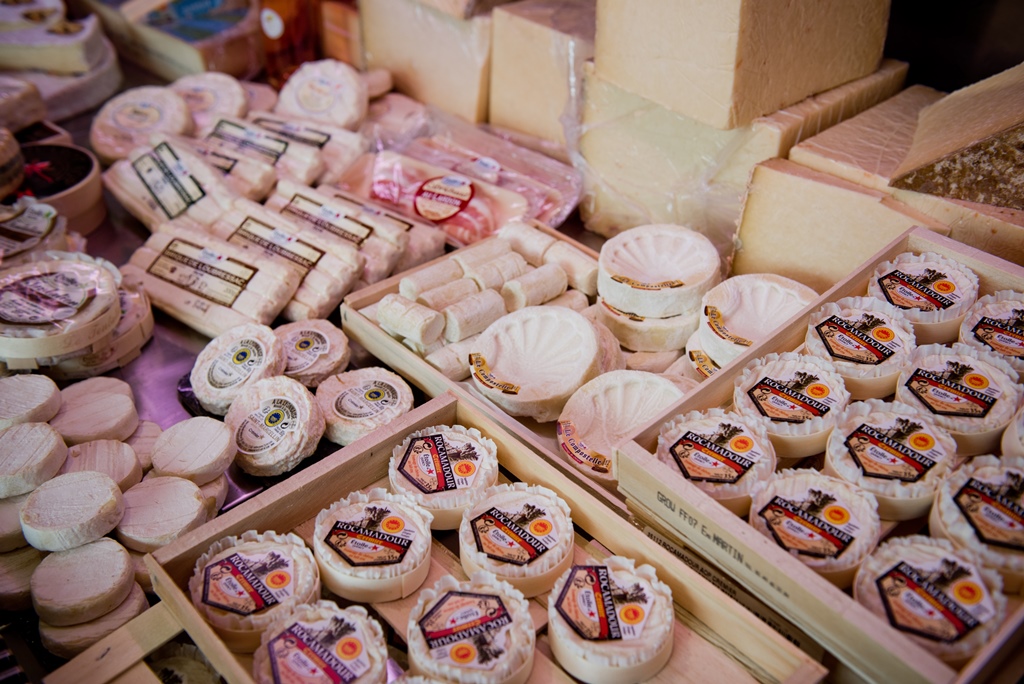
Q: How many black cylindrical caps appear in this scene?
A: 0